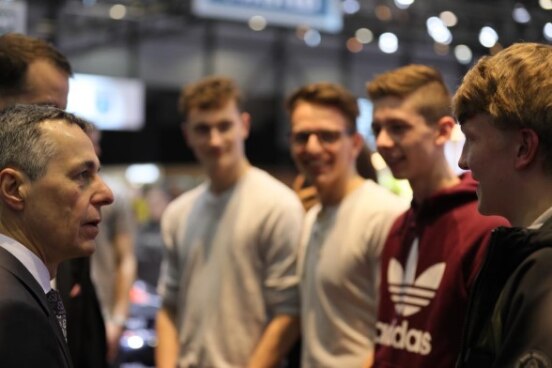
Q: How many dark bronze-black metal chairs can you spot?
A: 0